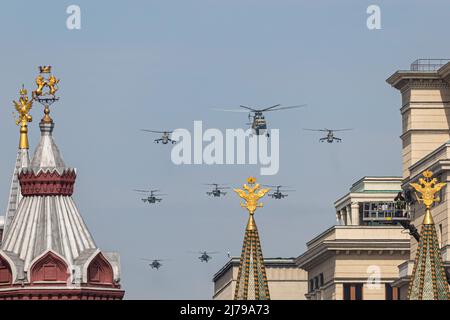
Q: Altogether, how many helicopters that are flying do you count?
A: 8